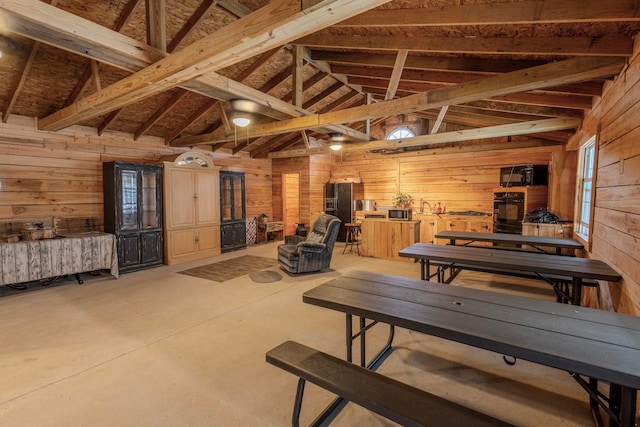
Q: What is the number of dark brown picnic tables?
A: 3